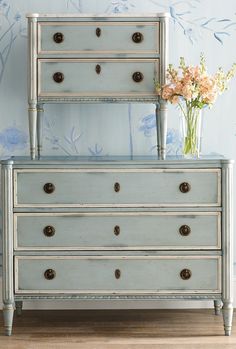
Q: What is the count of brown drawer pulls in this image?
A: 10